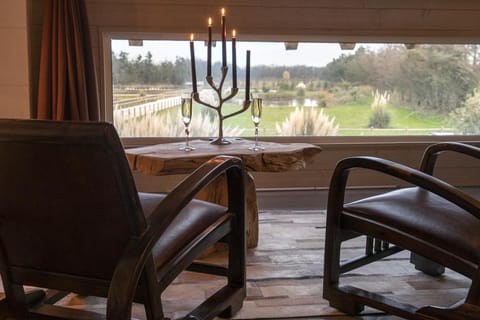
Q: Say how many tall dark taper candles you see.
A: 5